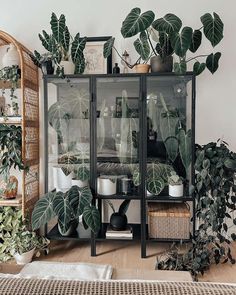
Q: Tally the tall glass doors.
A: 3